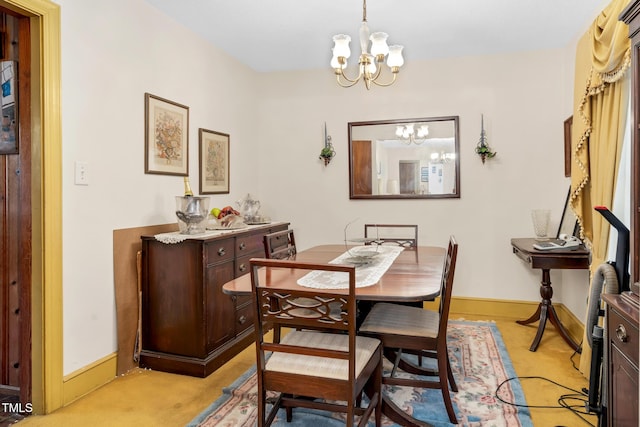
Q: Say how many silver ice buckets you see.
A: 1